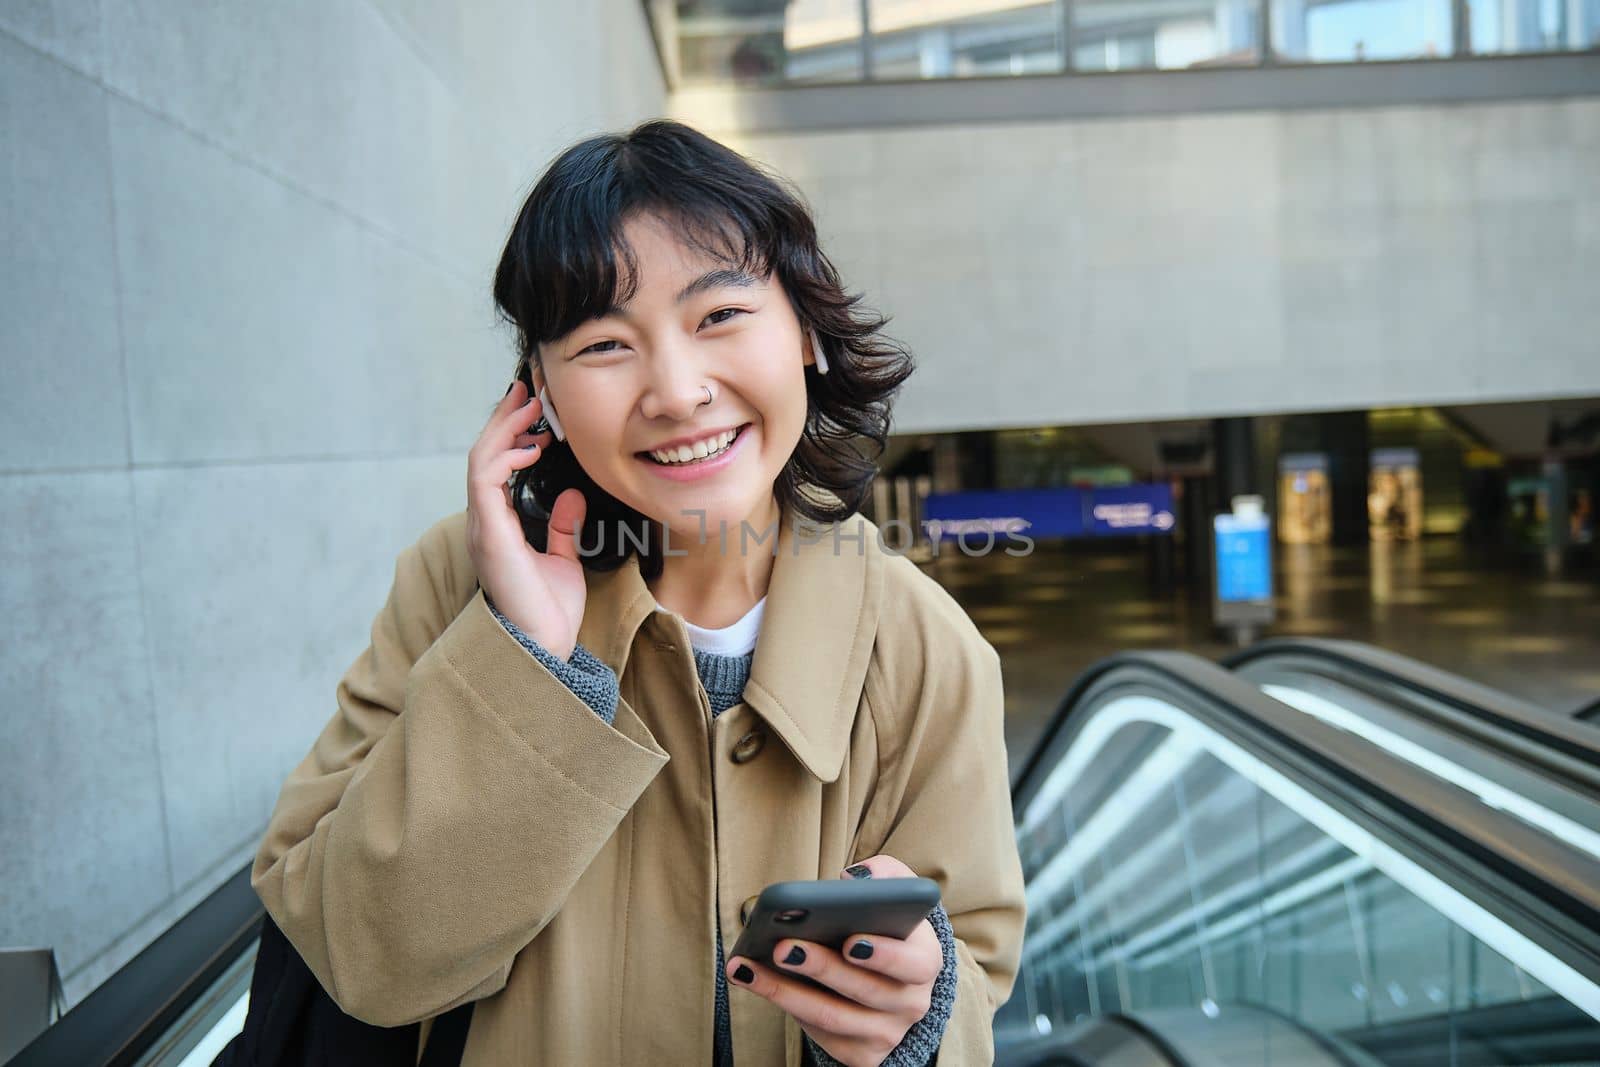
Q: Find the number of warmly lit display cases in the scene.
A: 2